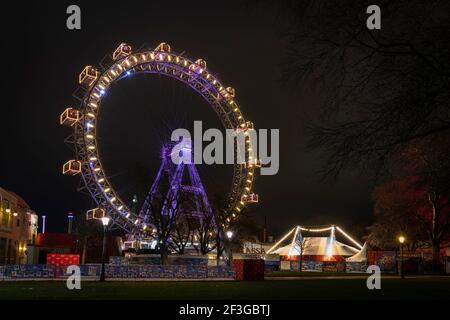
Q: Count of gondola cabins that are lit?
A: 11